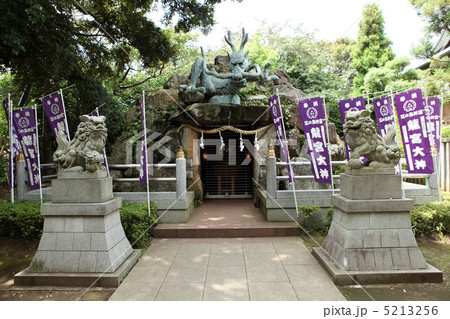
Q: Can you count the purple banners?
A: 11